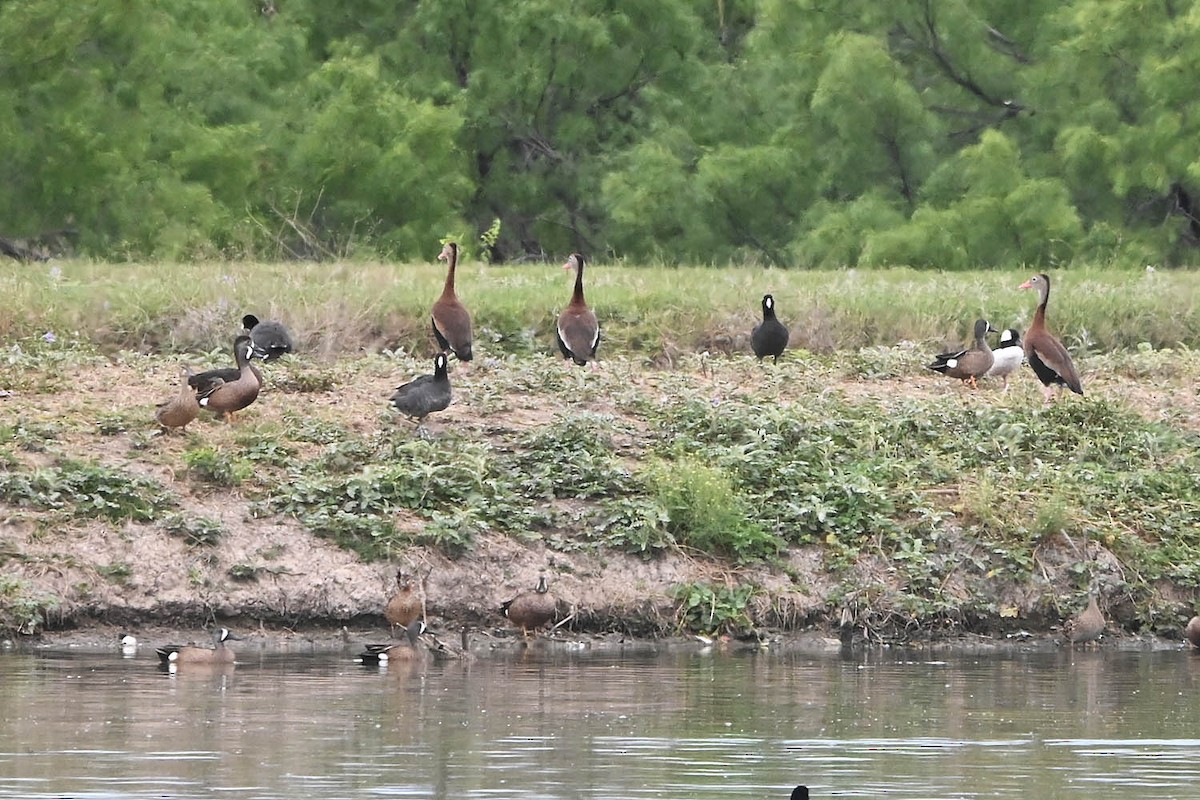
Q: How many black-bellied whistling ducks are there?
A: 3